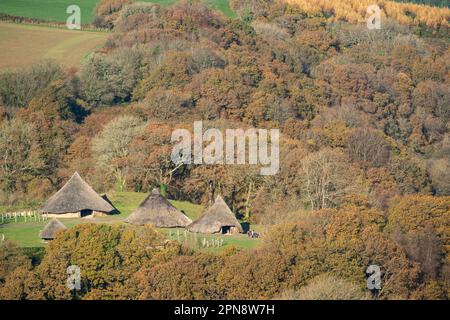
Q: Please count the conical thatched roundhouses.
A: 4